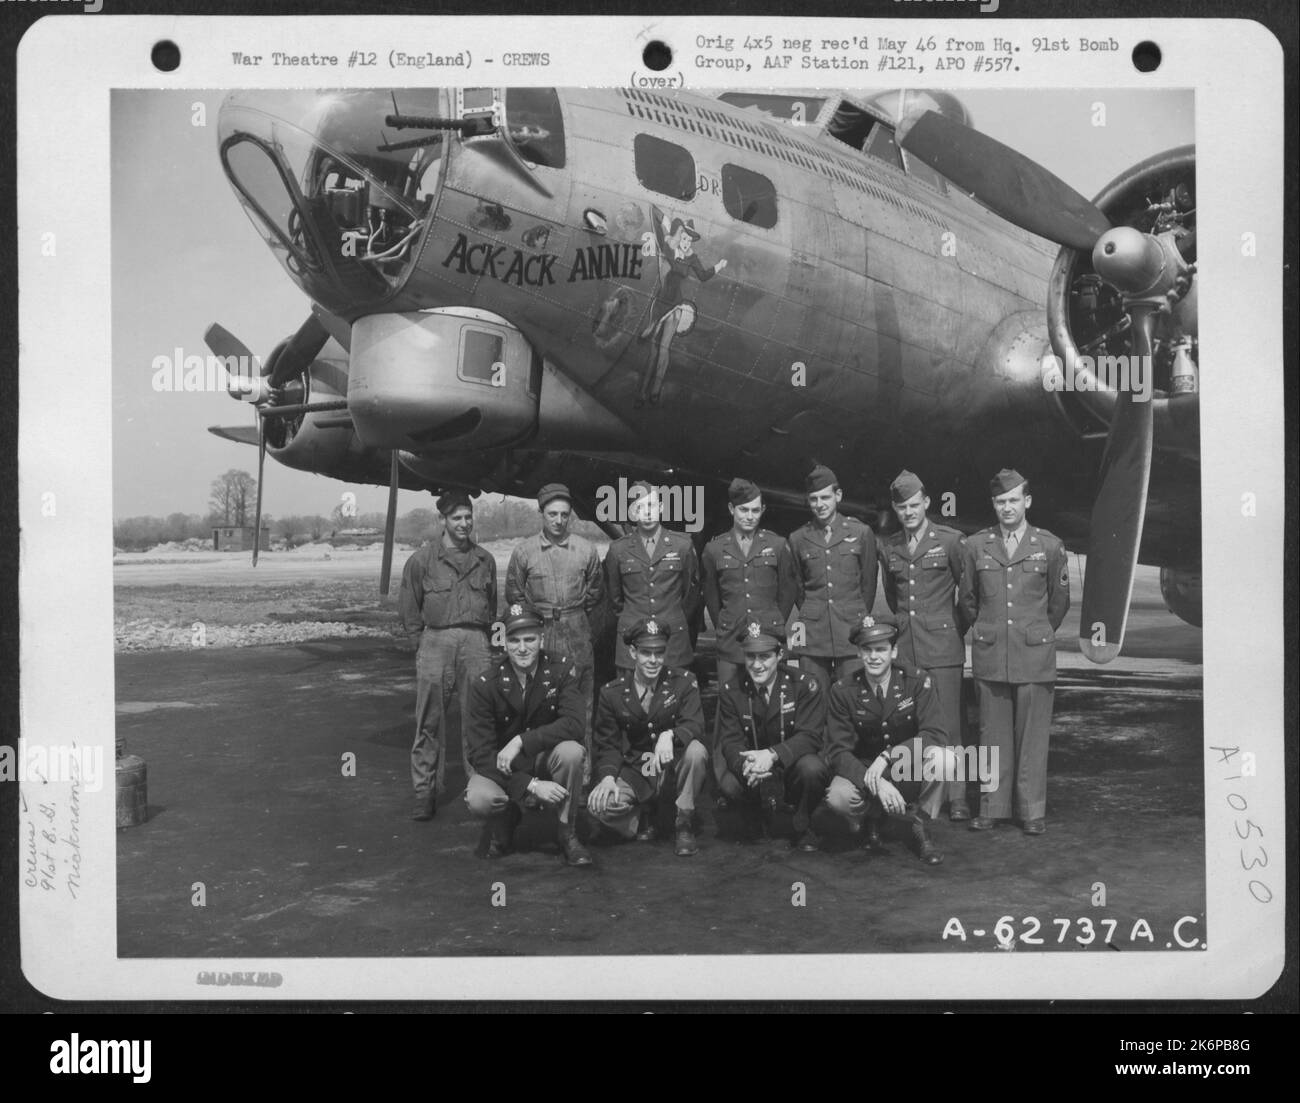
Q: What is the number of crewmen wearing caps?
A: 11